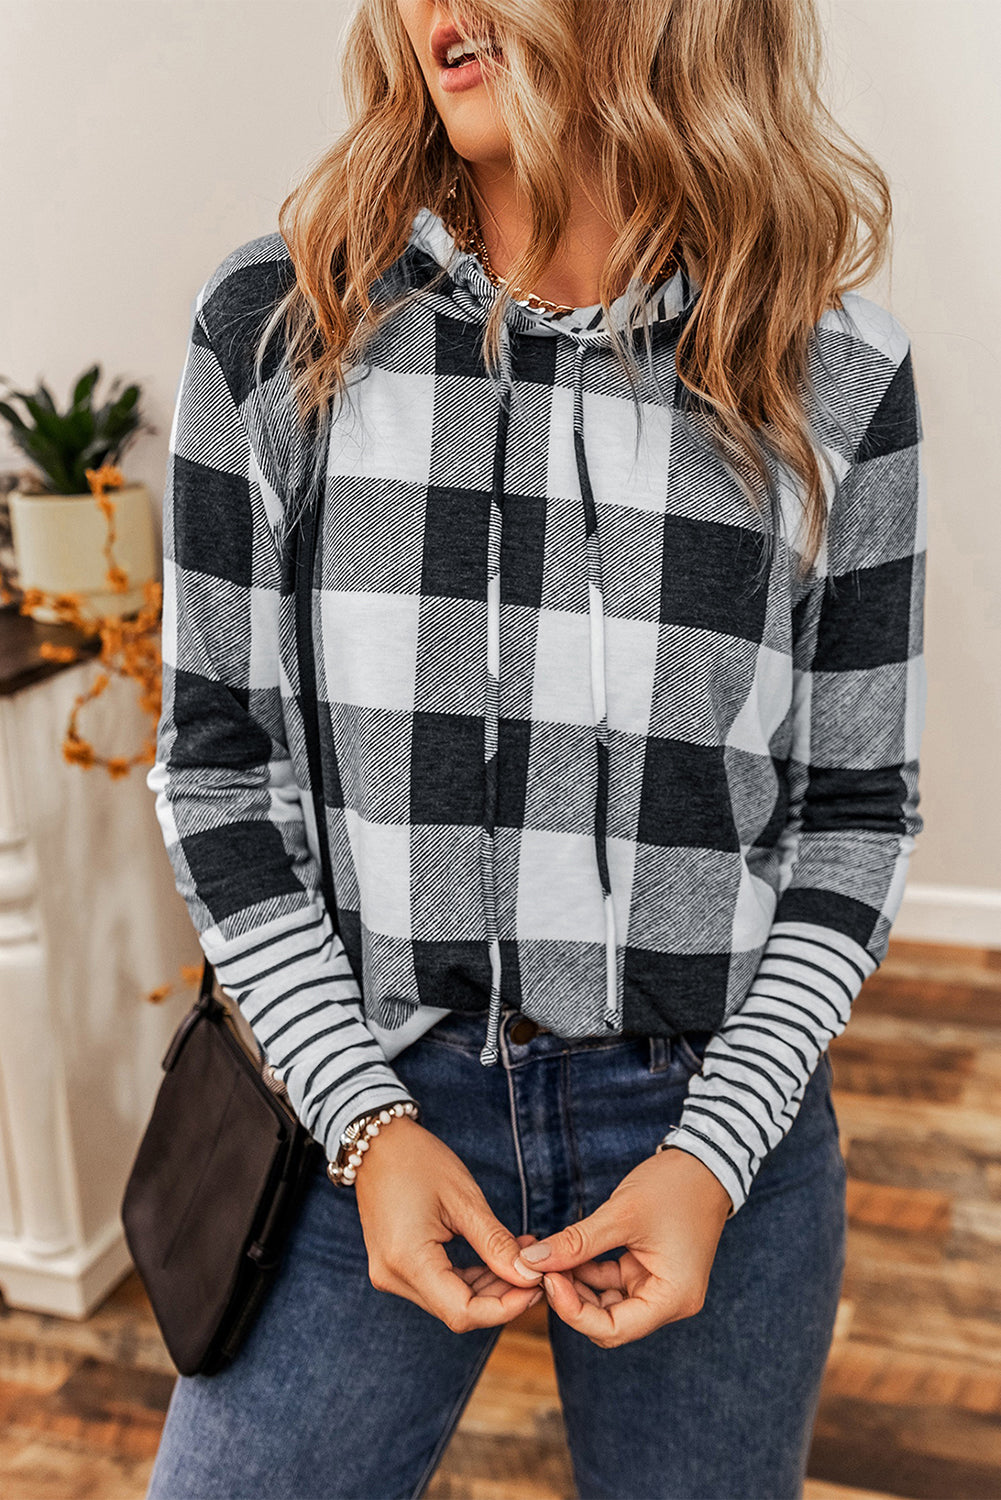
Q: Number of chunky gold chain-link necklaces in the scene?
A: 1